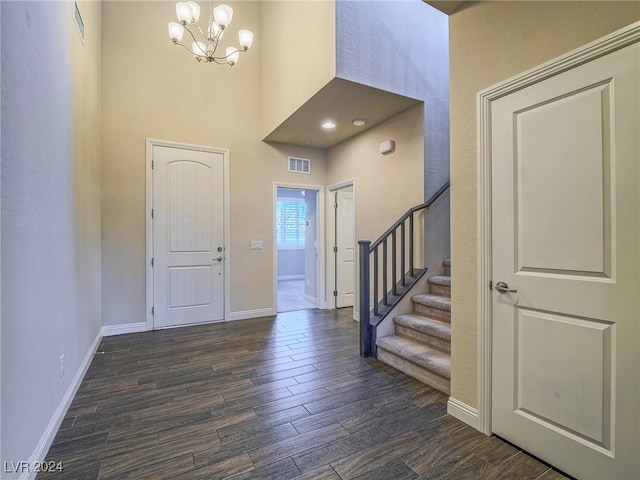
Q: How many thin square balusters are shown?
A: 5